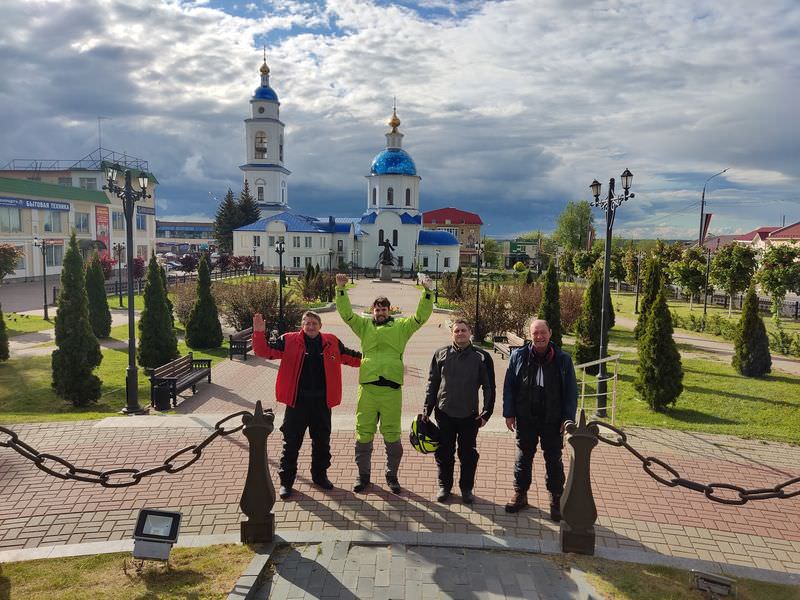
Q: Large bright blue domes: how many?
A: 2